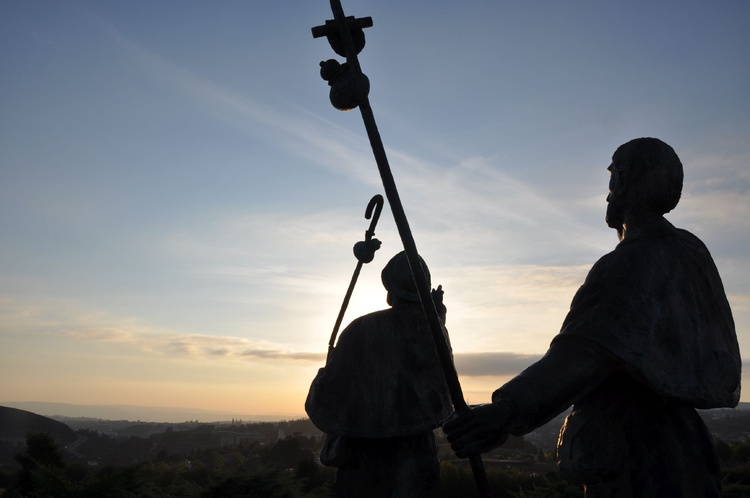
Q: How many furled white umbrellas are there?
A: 0